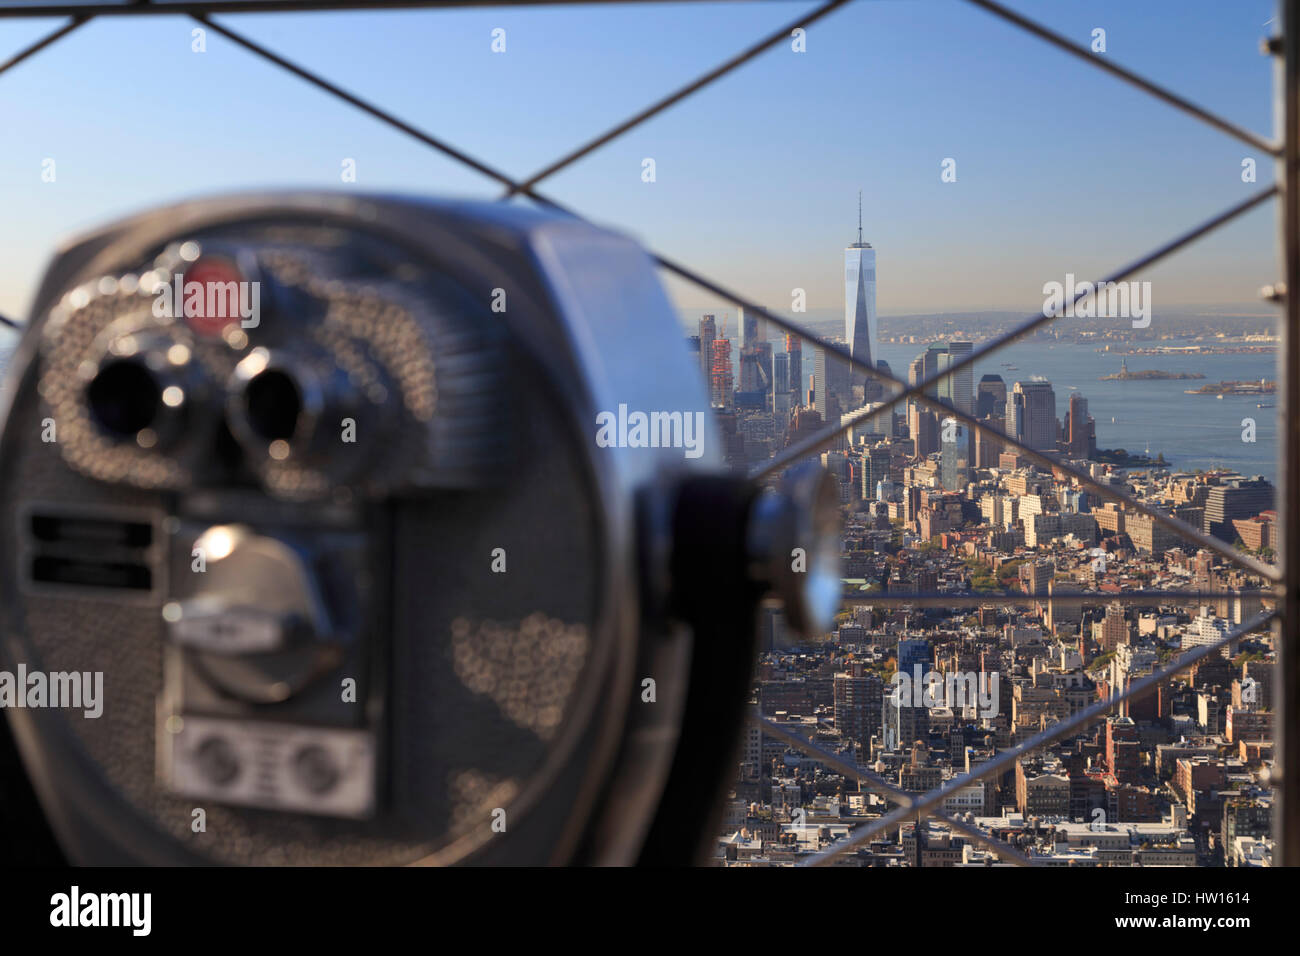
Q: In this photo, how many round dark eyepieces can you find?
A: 2